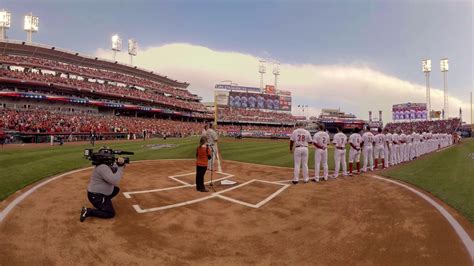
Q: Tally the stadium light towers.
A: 8